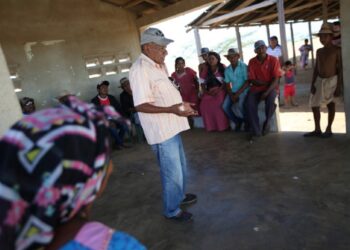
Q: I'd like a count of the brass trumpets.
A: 0